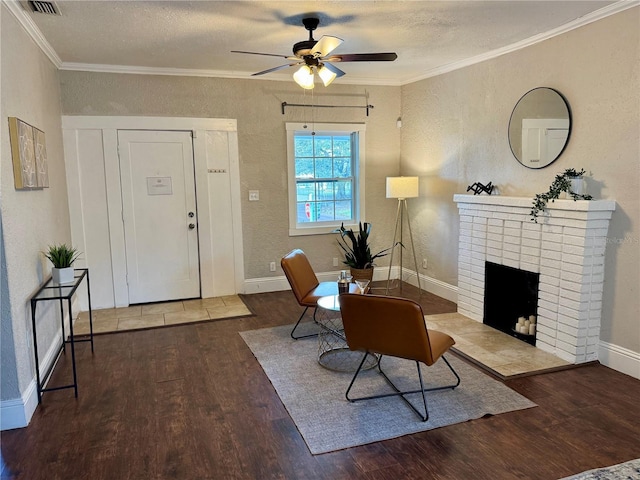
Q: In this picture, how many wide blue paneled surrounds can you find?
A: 0